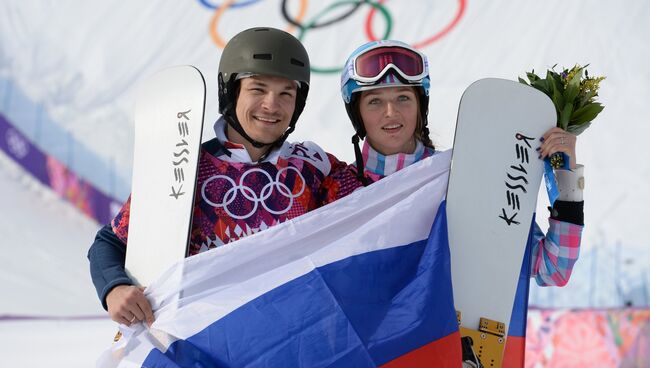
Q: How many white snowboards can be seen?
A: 2